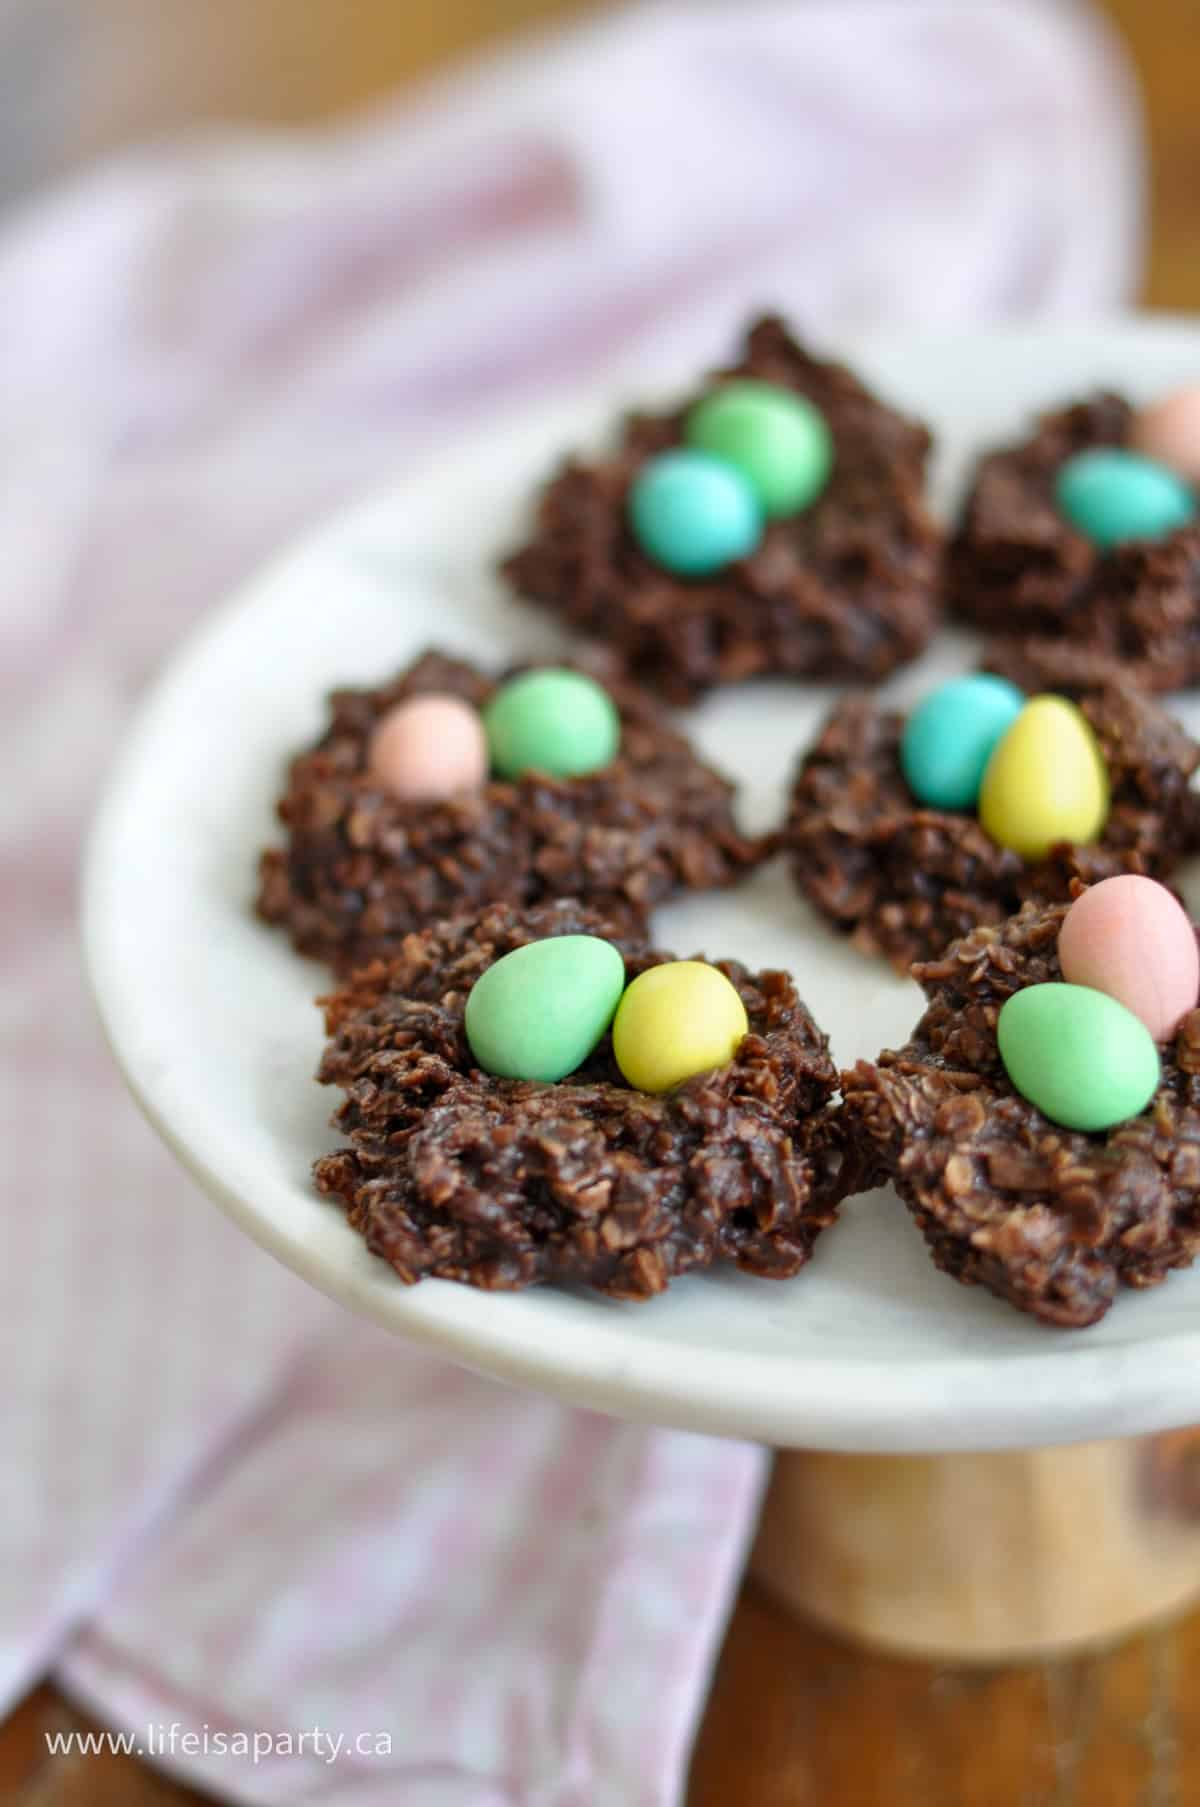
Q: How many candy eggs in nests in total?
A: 12